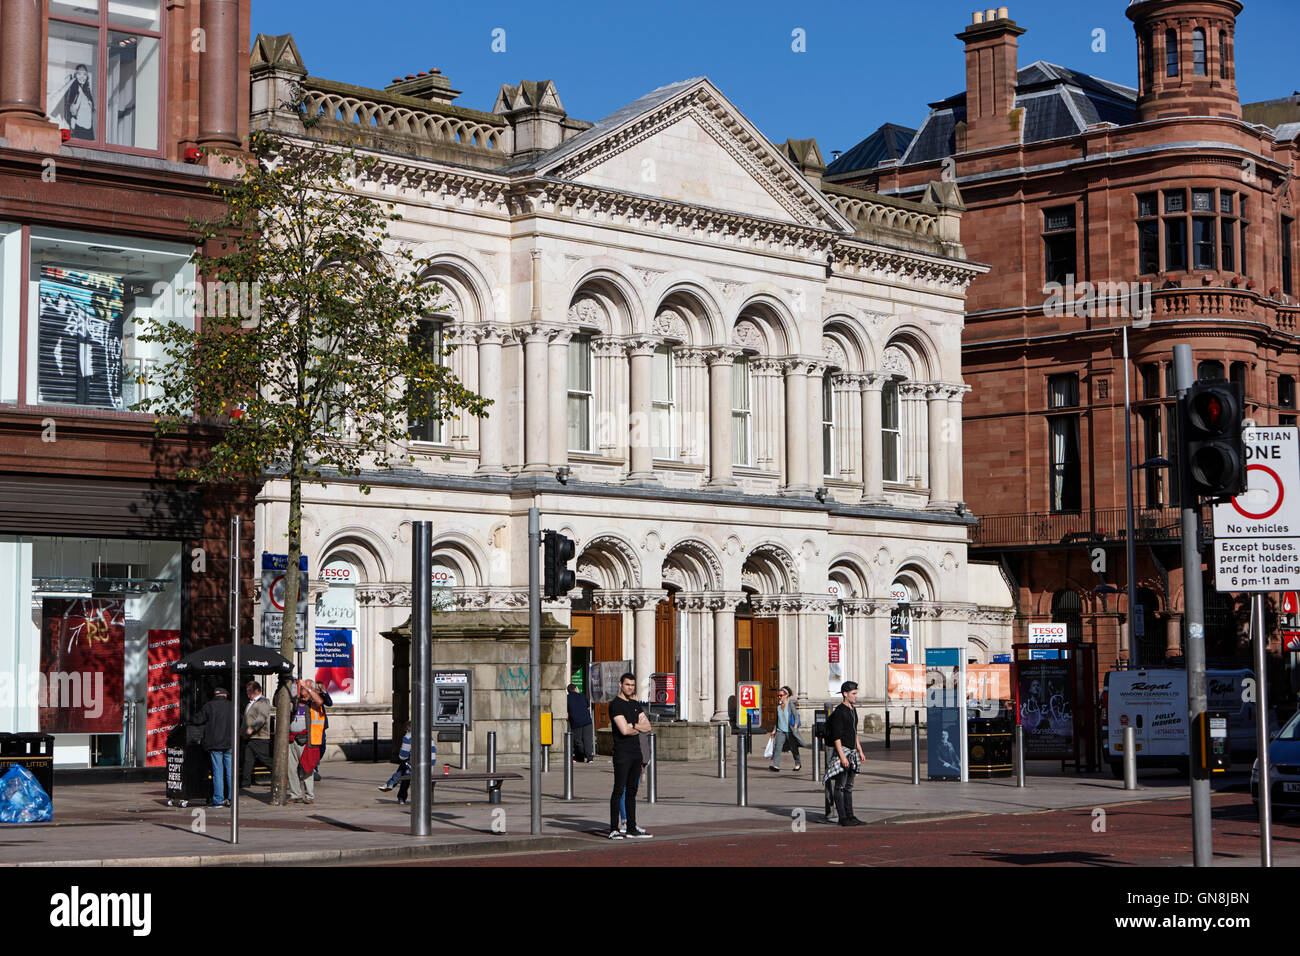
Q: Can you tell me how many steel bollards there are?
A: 11